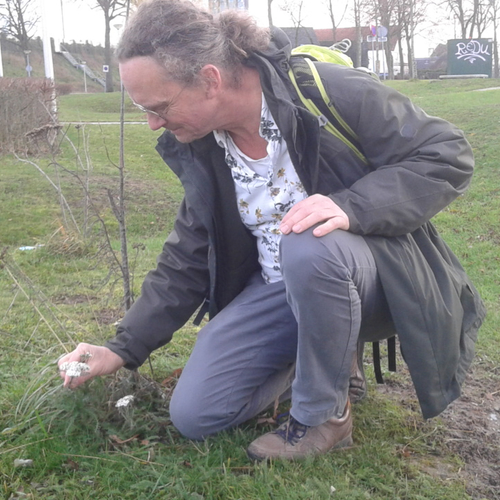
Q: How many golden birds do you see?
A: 0